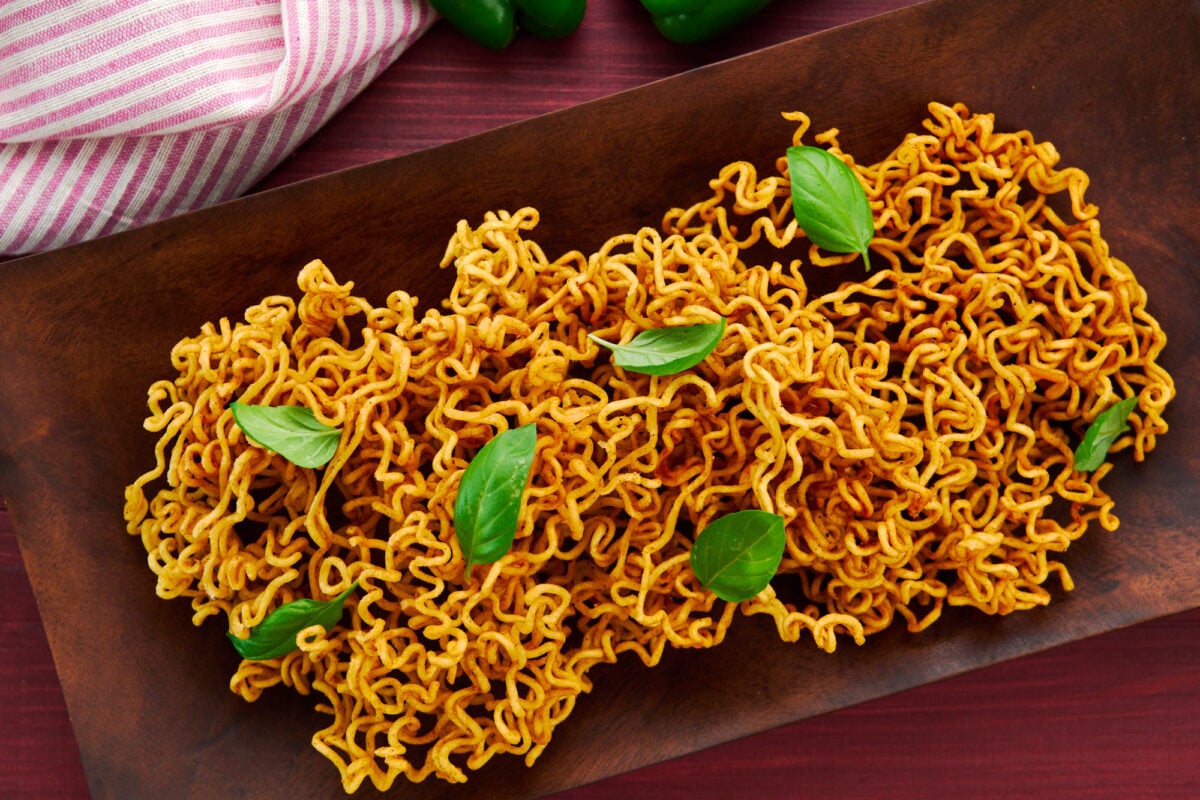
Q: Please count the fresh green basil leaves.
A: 7